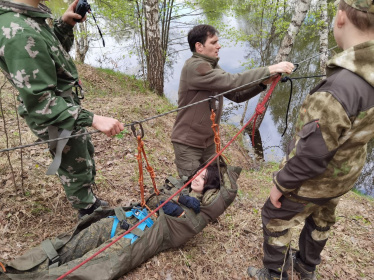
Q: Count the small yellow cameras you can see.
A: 0